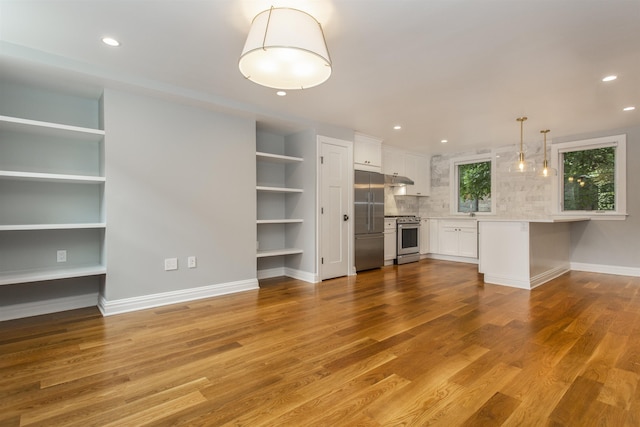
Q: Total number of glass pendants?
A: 2